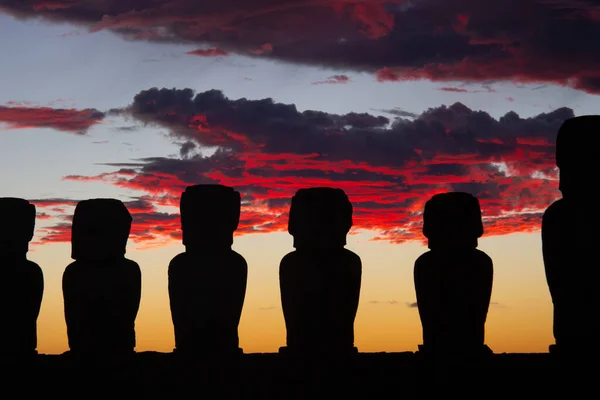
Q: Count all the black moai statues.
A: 6